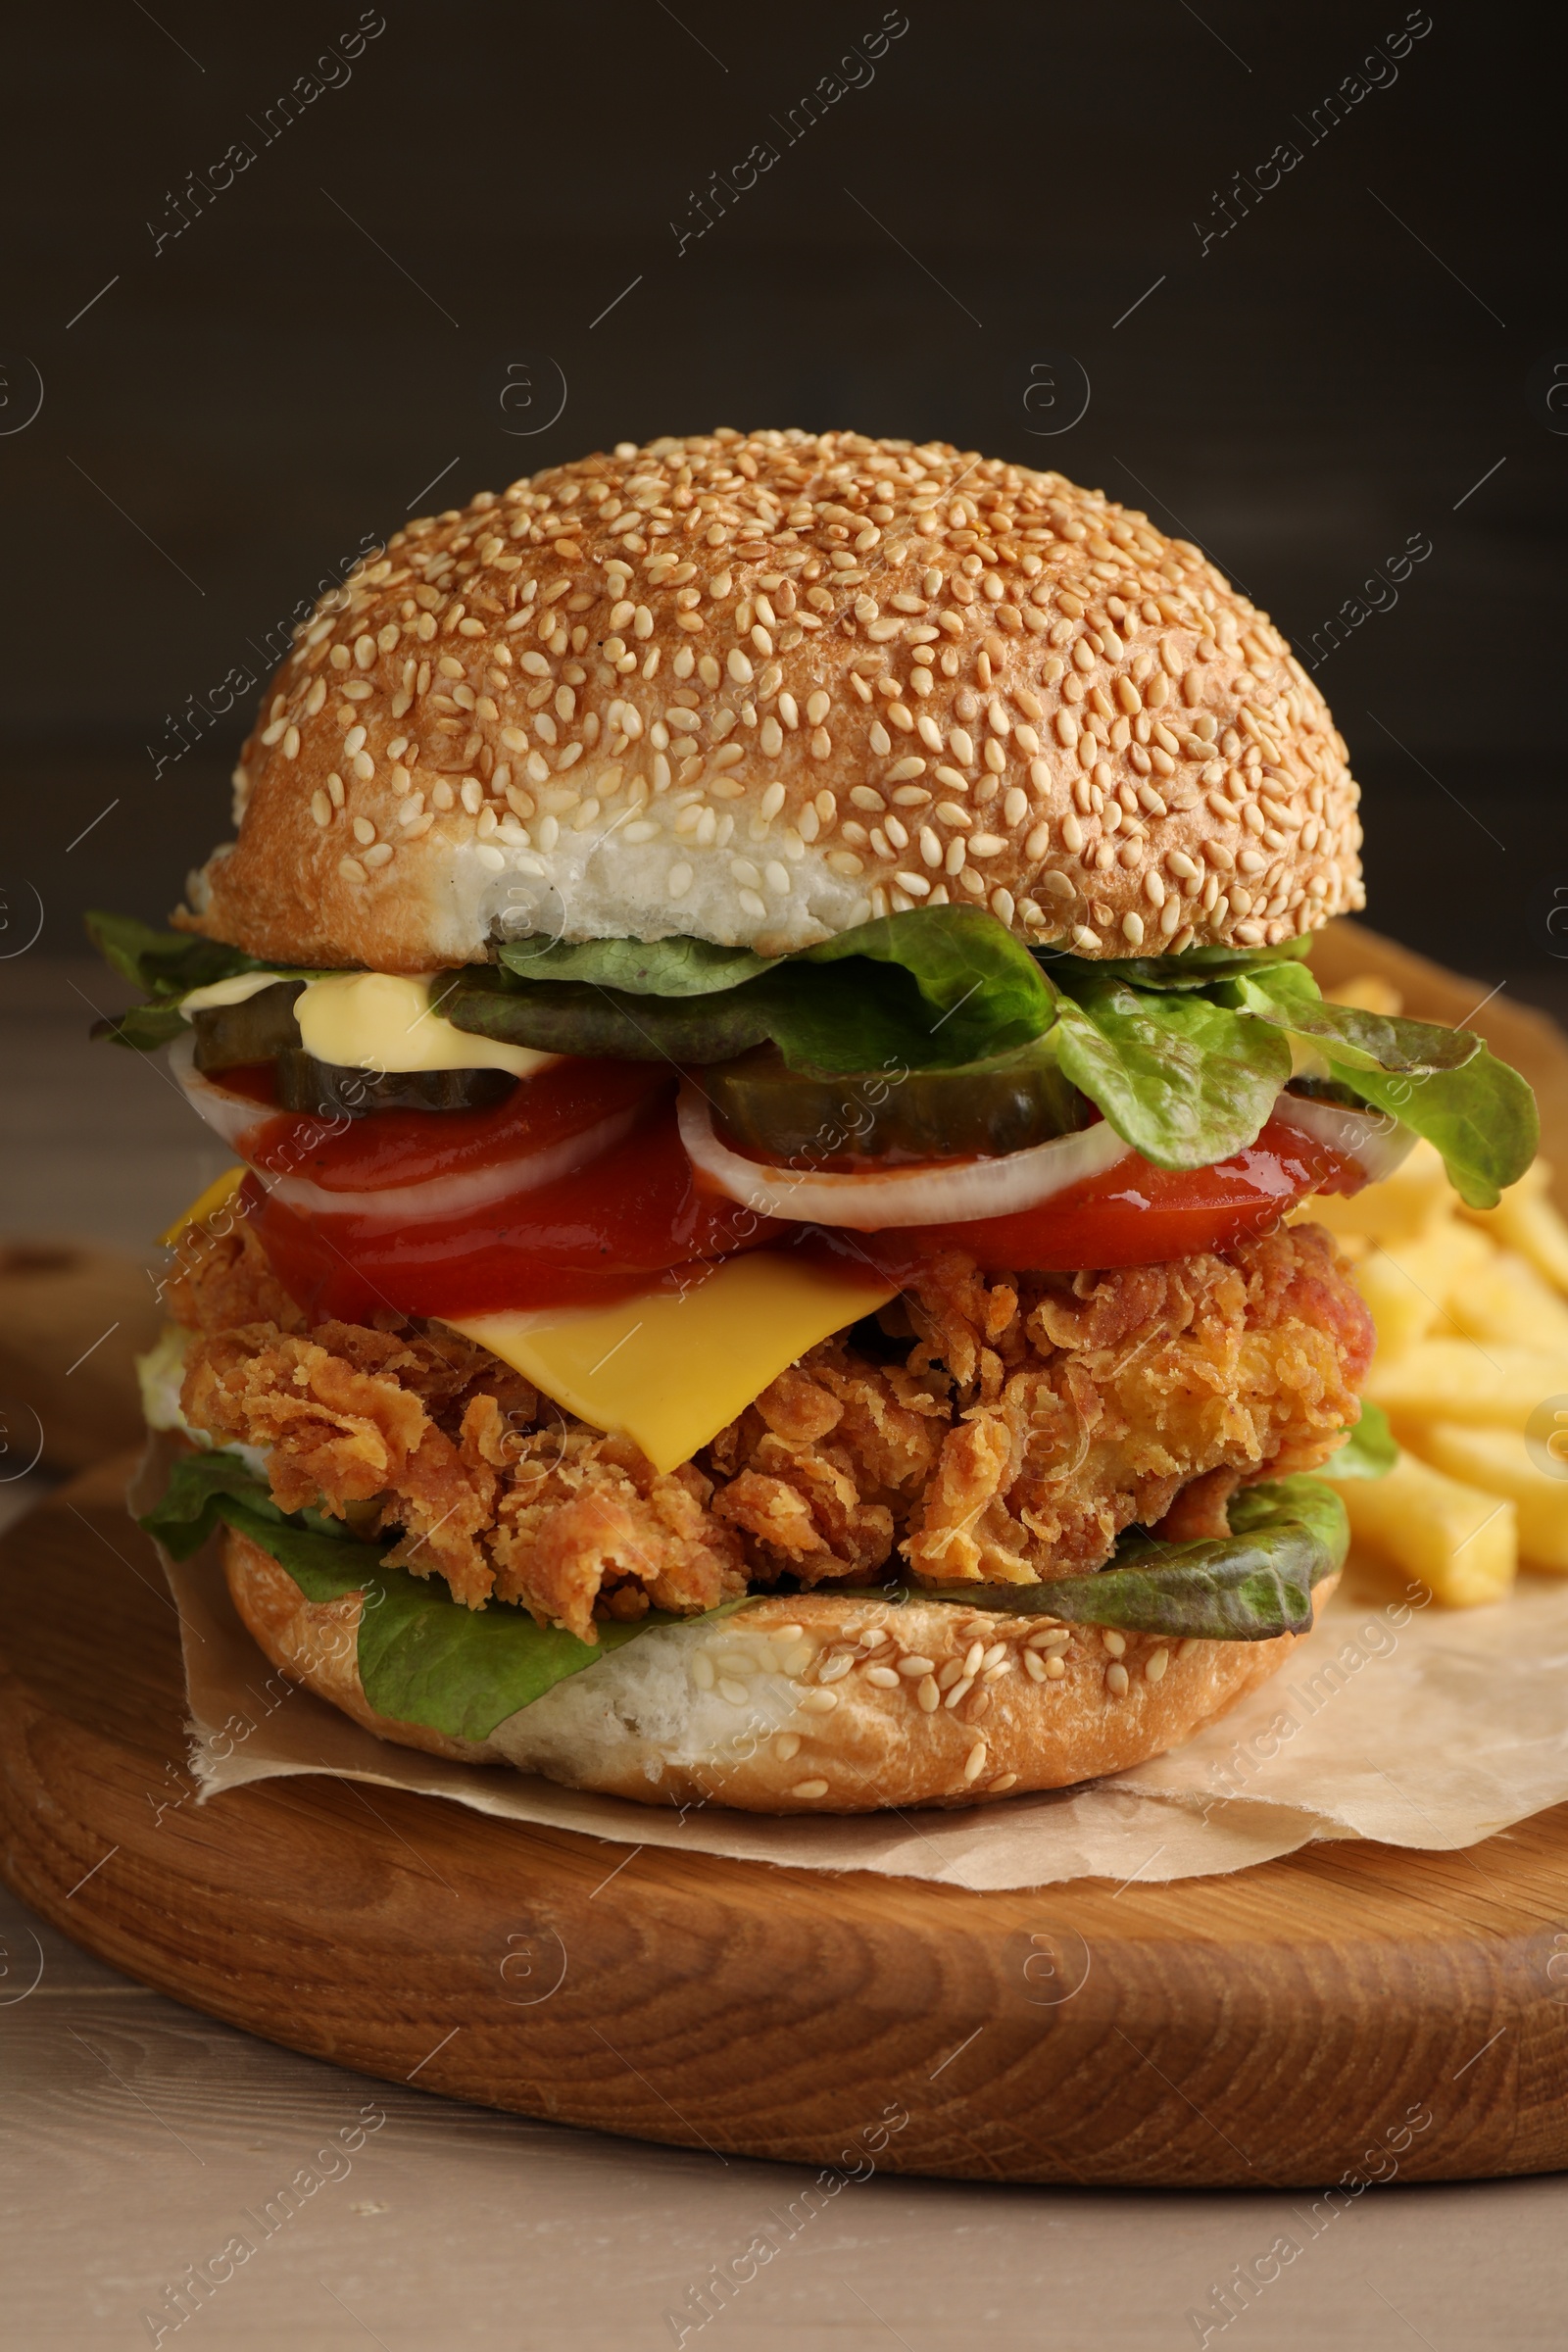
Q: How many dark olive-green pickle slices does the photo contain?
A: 4